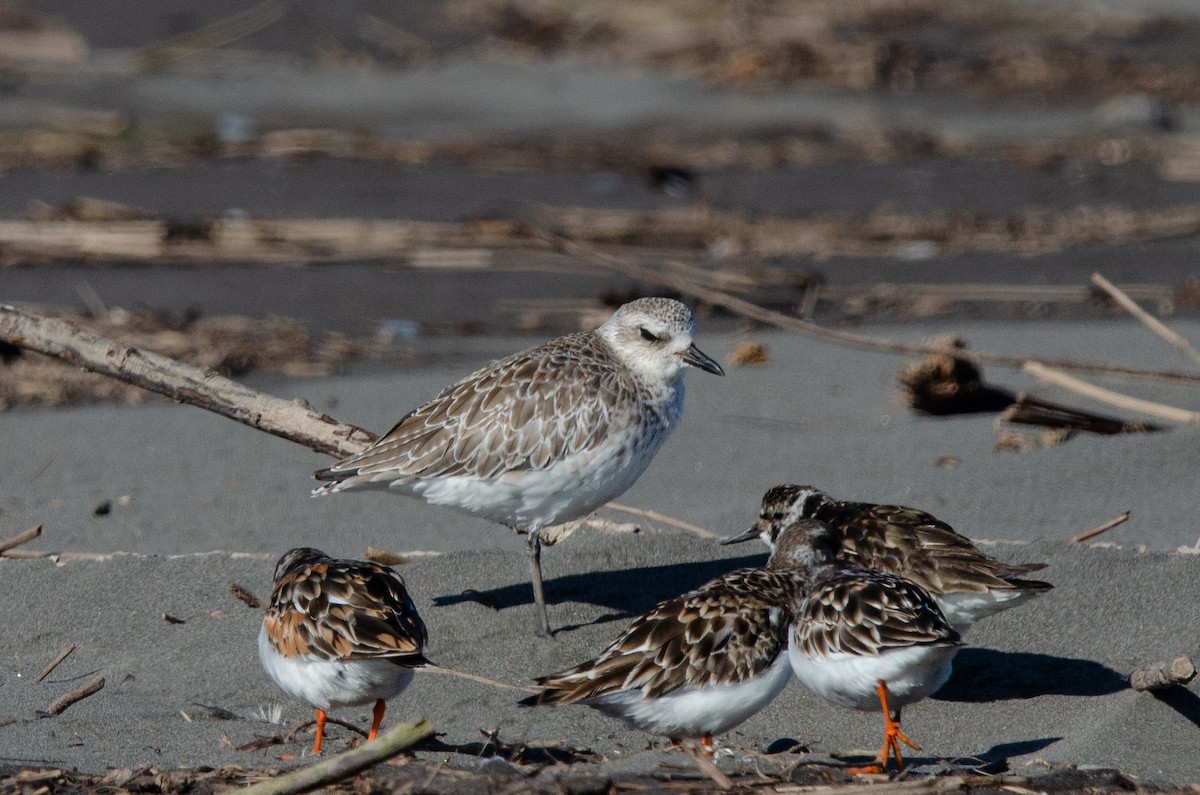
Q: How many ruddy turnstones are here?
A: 4